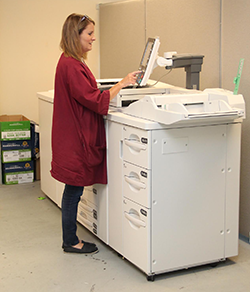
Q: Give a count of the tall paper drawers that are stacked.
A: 3